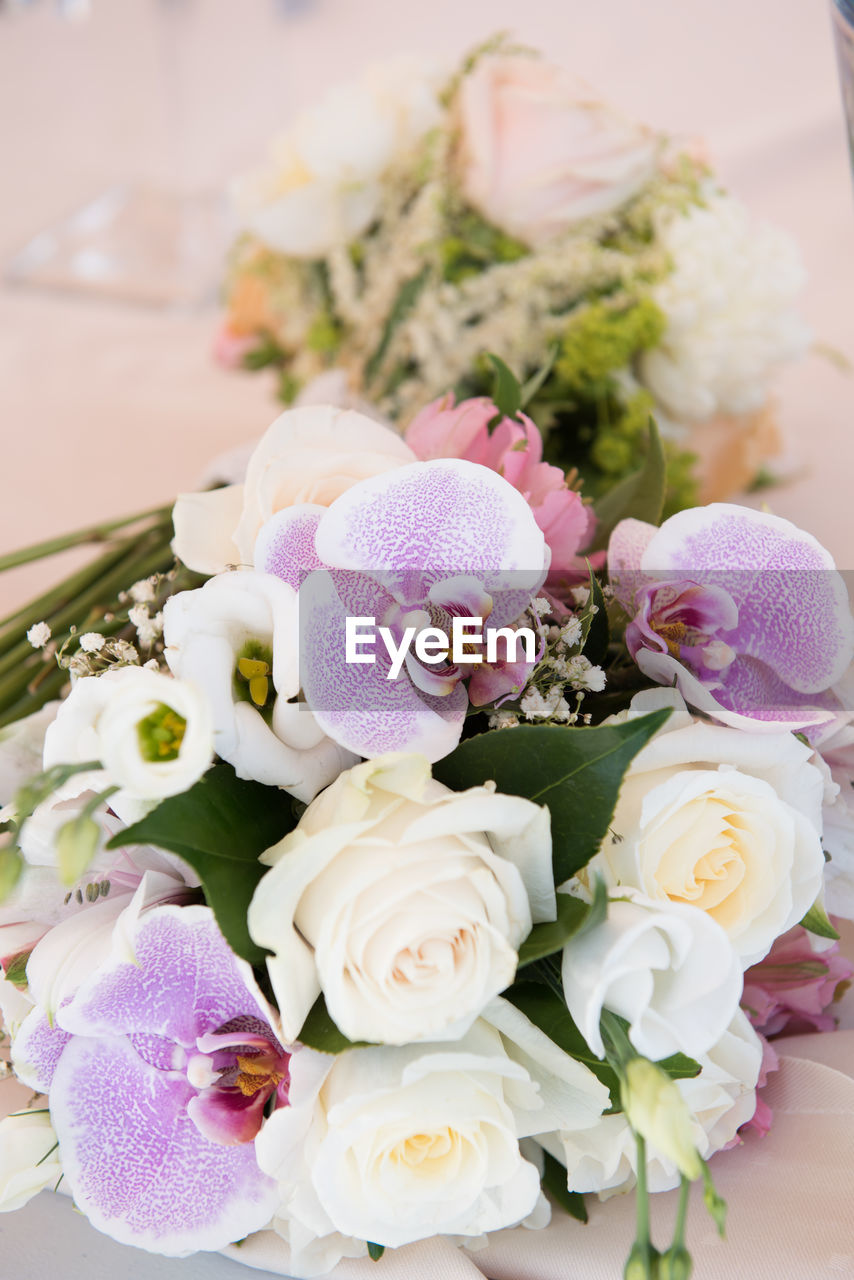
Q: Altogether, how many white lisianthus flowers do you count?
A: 3